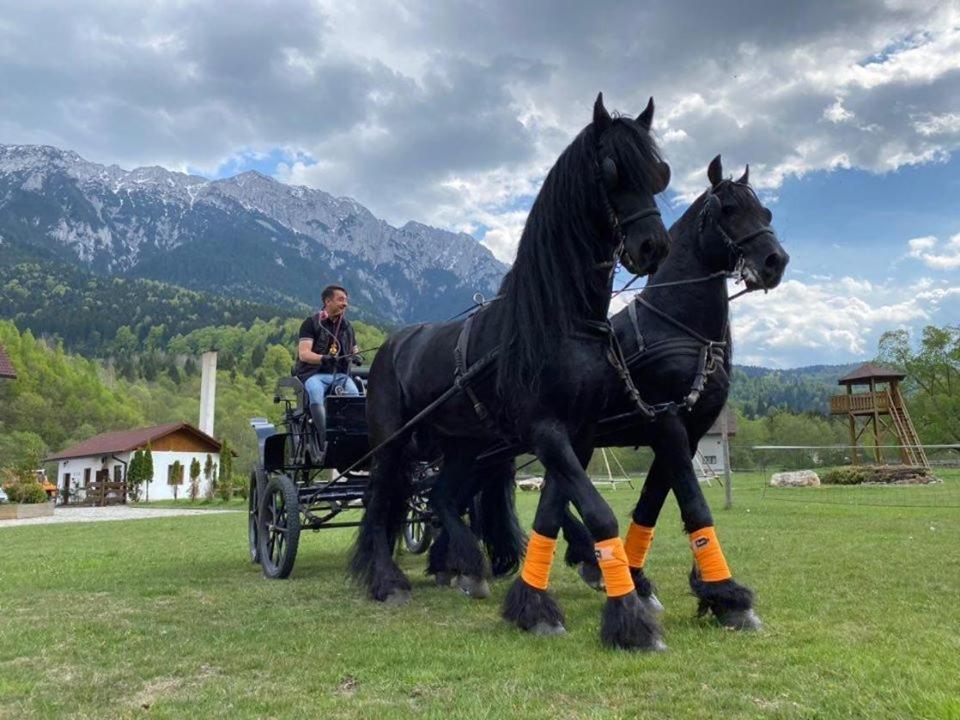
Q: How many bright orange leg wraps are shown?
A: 4